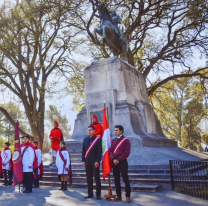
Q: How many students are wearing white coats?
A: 4